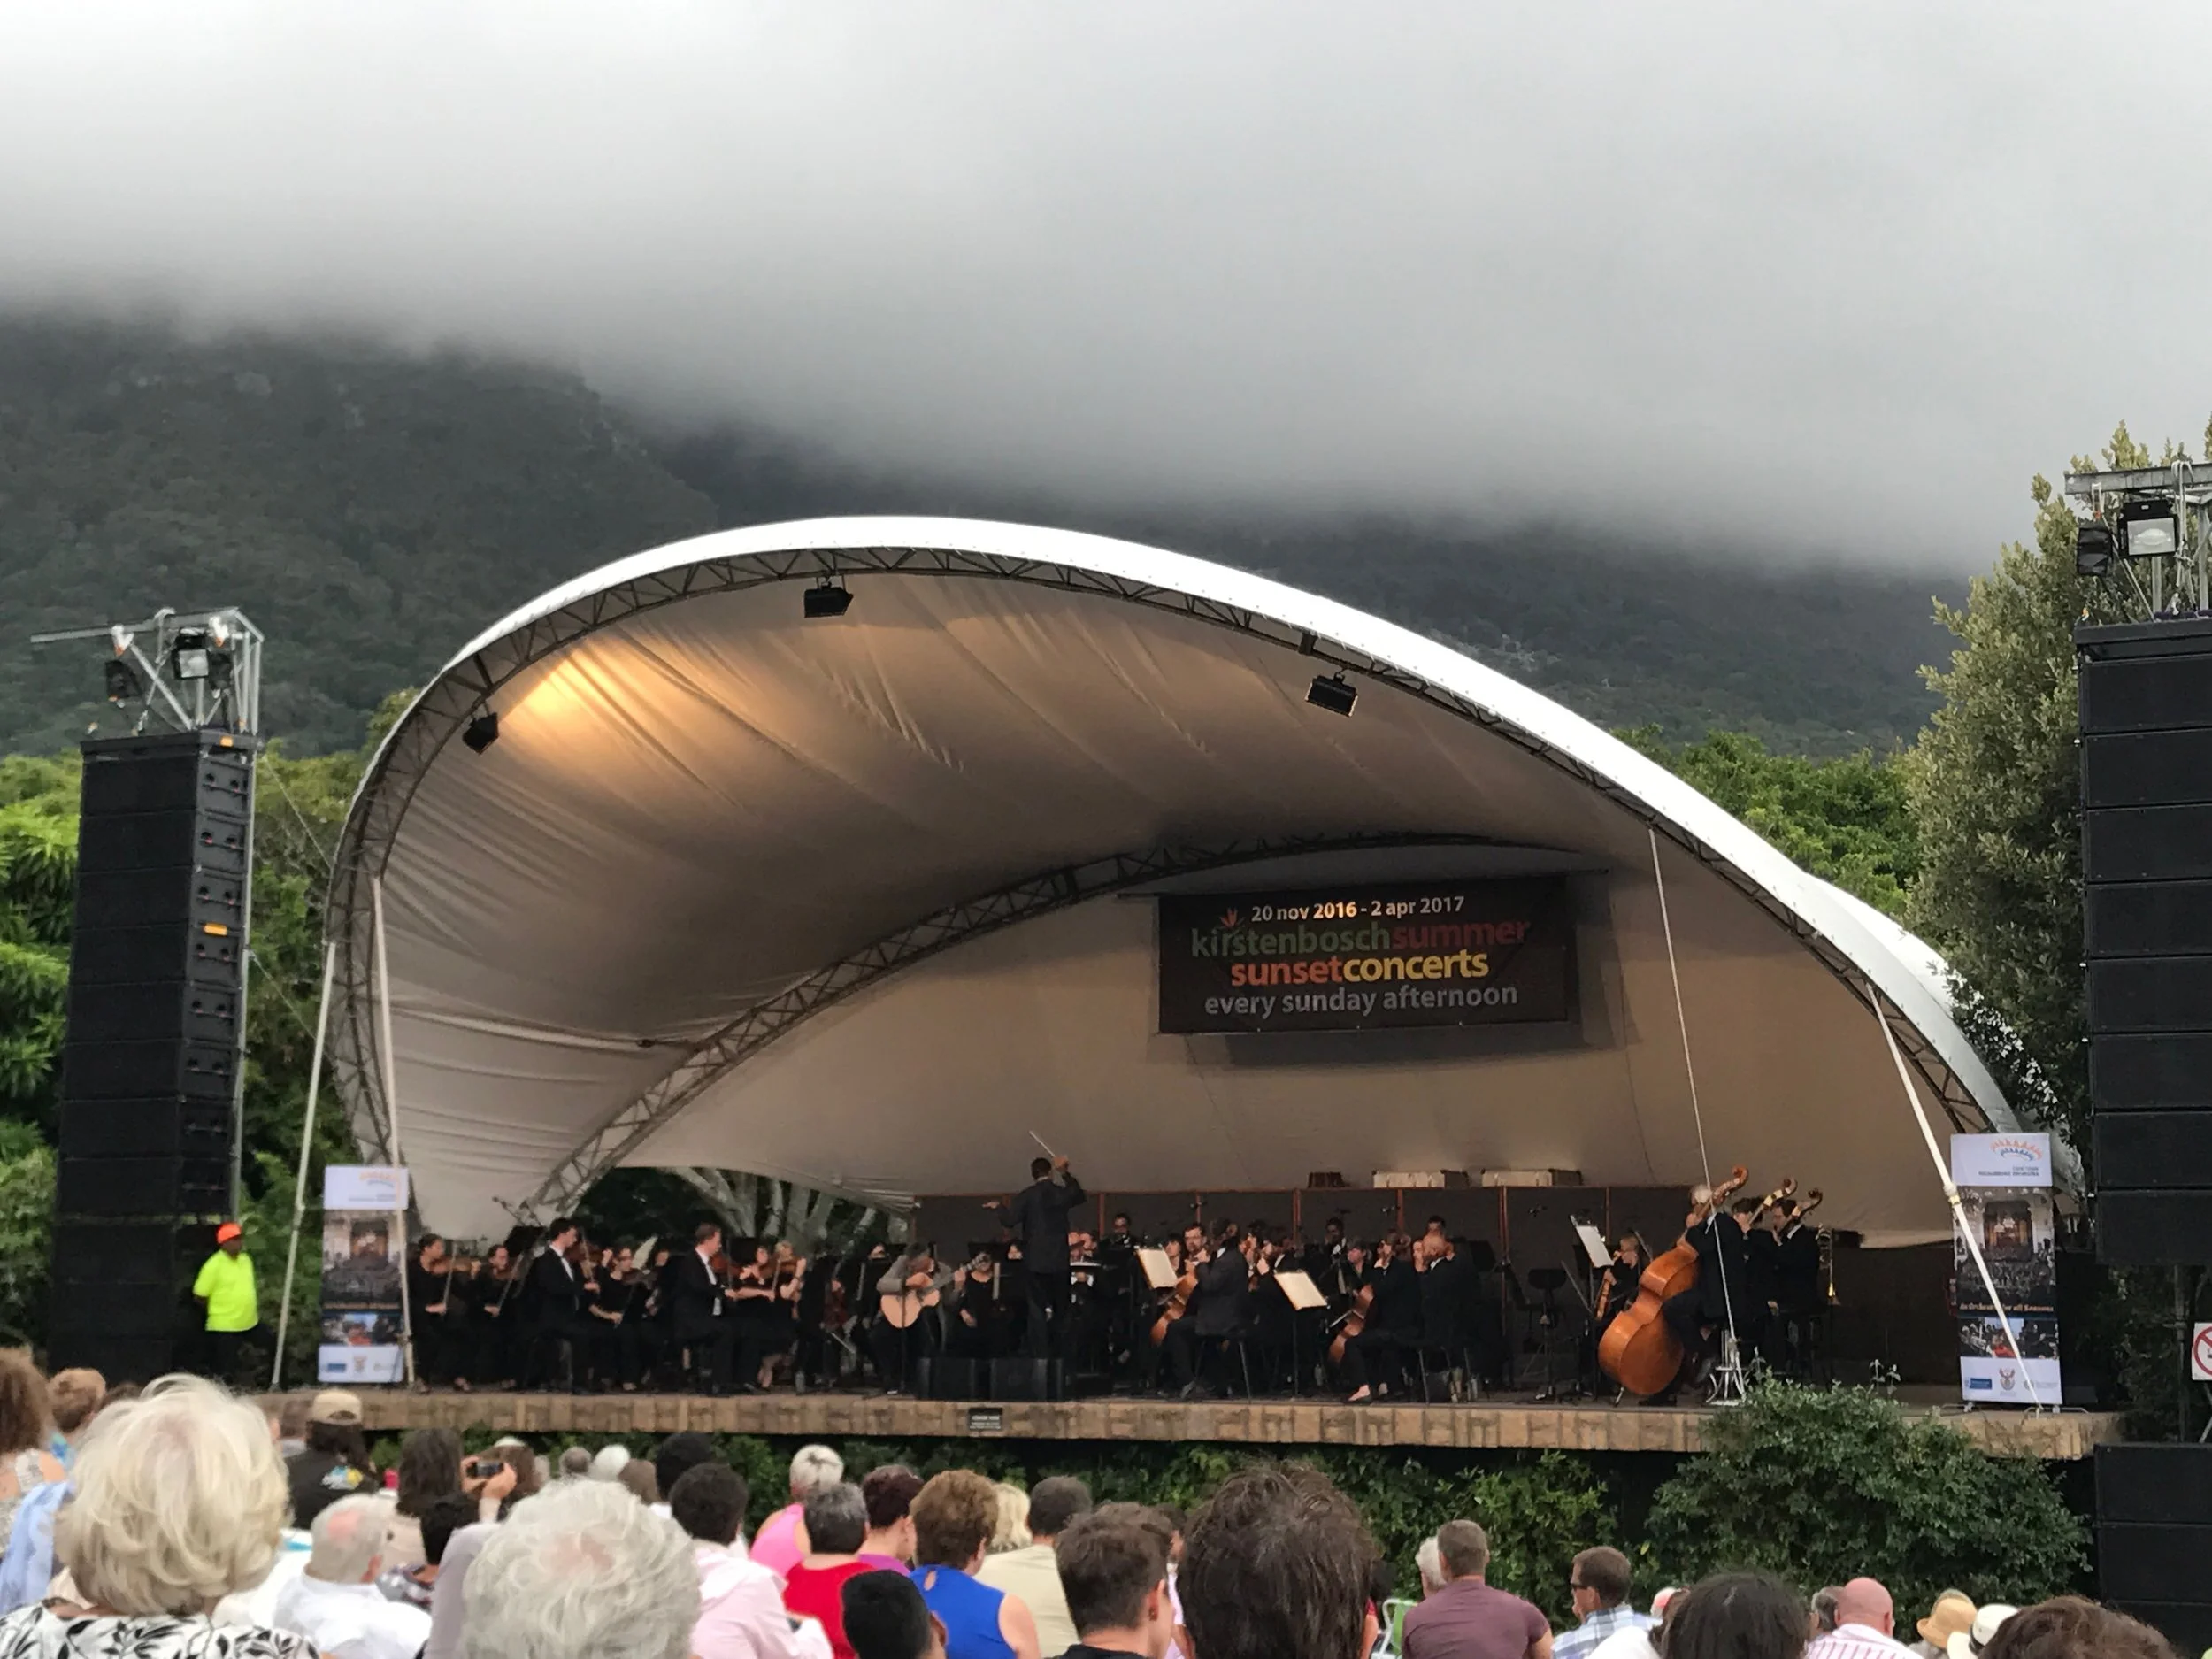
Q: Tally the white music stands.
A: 3